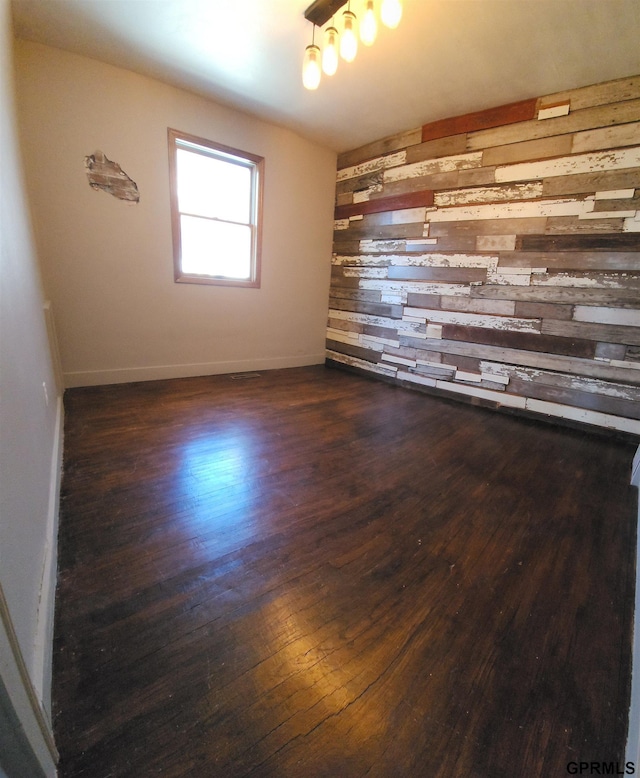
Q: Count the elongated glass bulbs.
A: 5